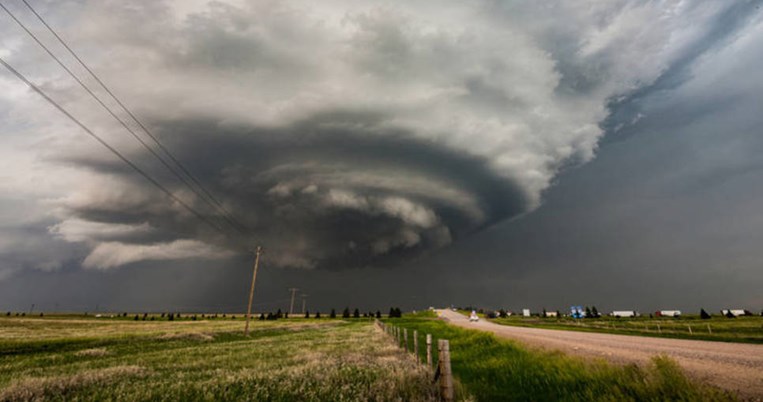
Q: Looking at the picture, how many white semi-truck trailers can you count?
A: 3